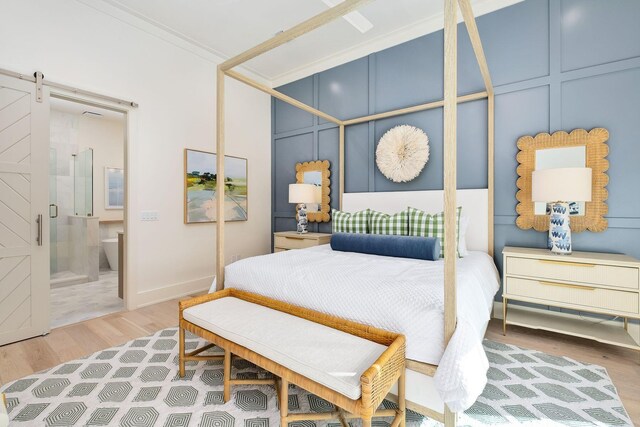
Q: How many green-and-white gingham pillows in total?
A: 3